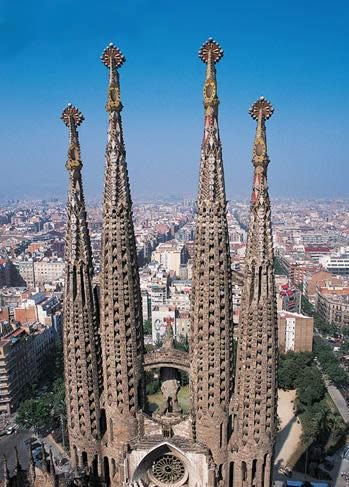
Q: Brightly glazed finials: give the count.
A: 4